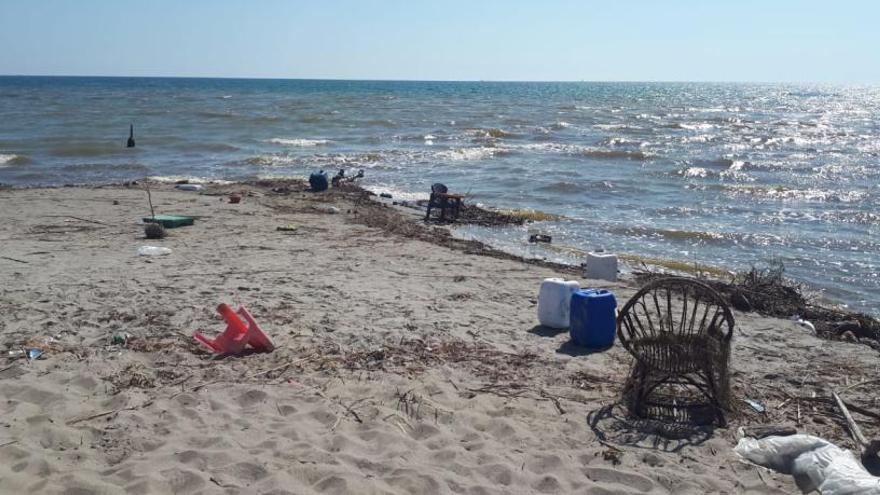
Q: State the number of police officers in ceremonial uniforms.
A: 0